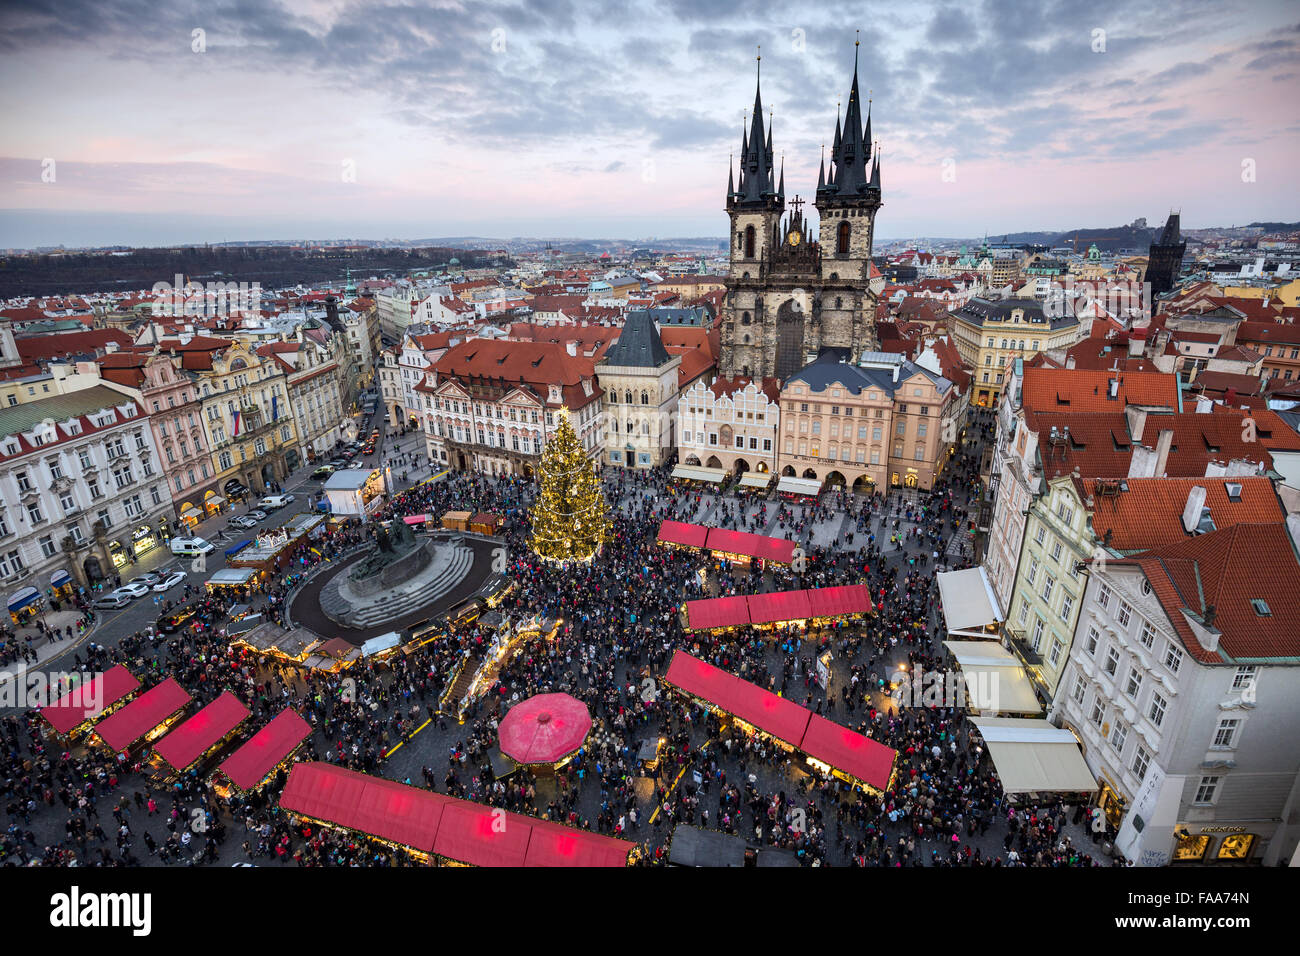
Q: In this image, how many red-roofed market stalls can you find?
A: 9